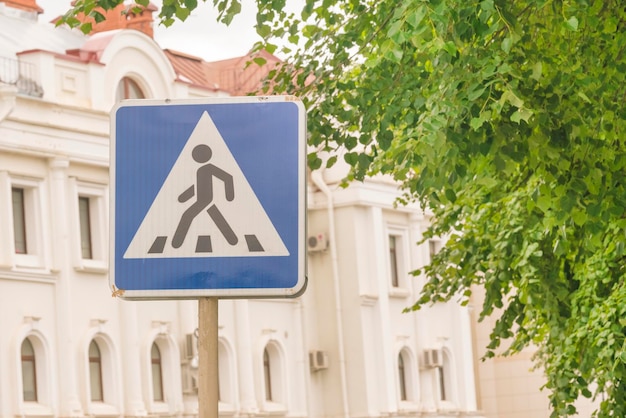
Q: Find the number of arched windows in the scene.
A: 8